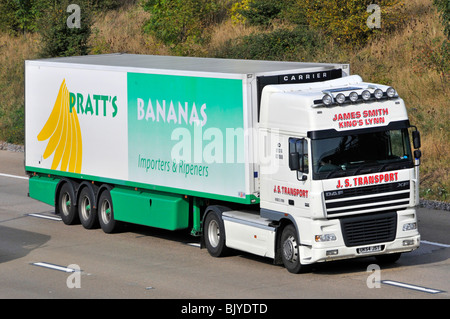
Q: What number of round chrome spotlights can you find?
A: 6